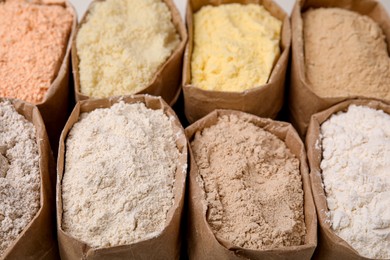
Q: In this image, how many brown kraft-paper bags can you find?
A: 8